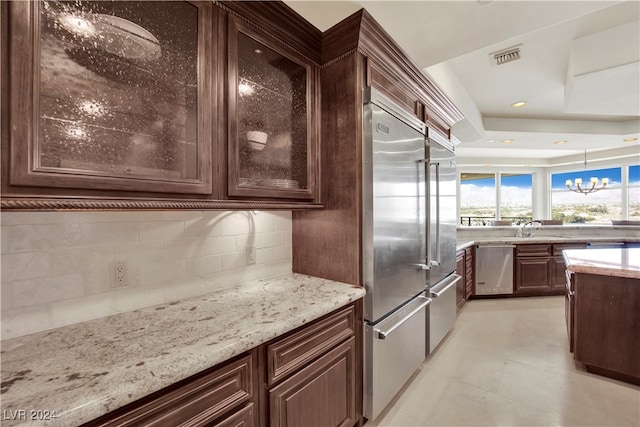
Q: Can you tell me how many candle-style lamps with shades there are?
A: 4